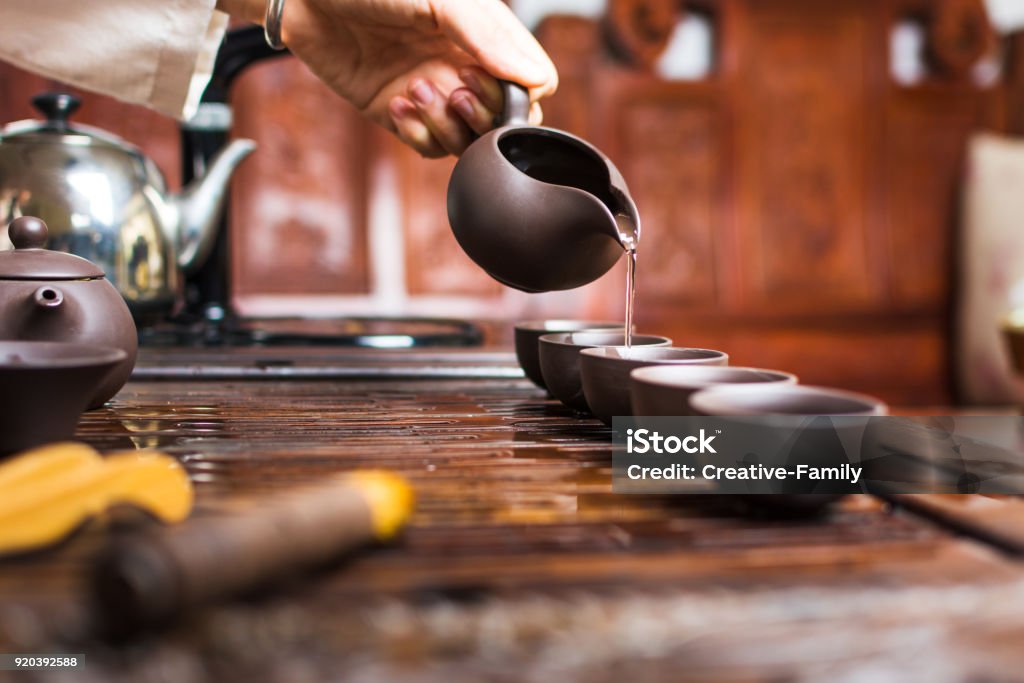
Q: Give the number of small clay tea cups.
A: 5